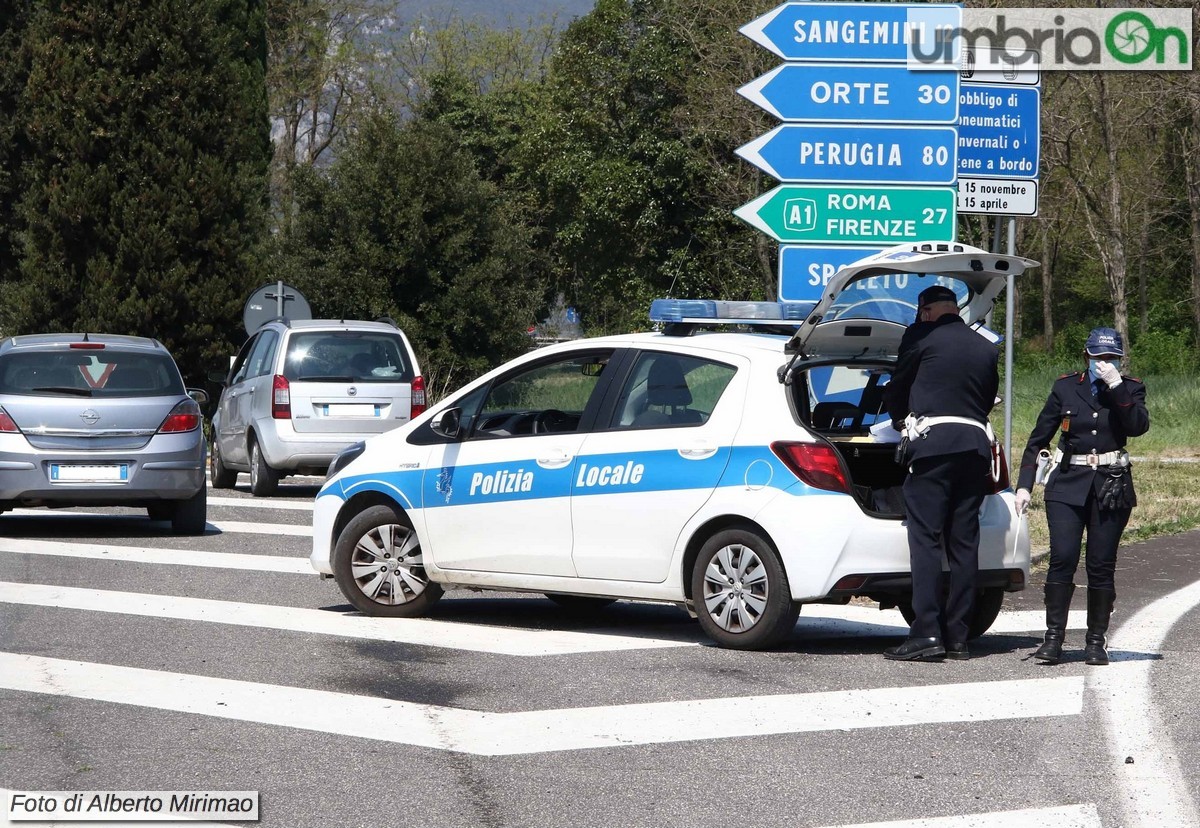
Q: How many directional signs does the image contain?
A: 5